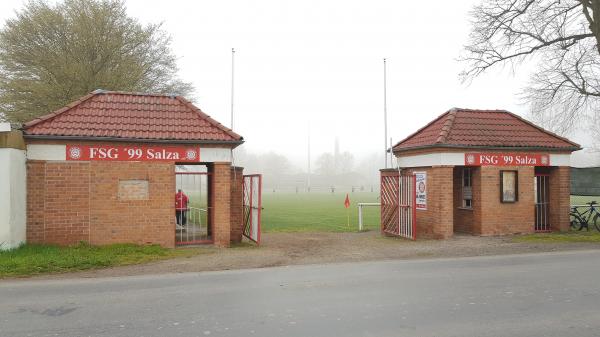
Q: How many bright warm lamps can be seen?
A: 0